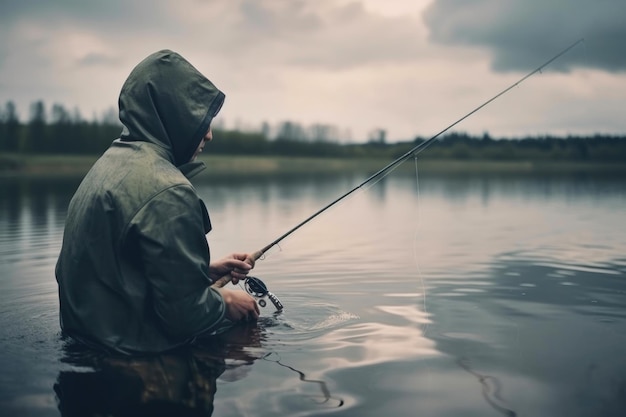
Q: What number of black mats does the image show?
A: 0